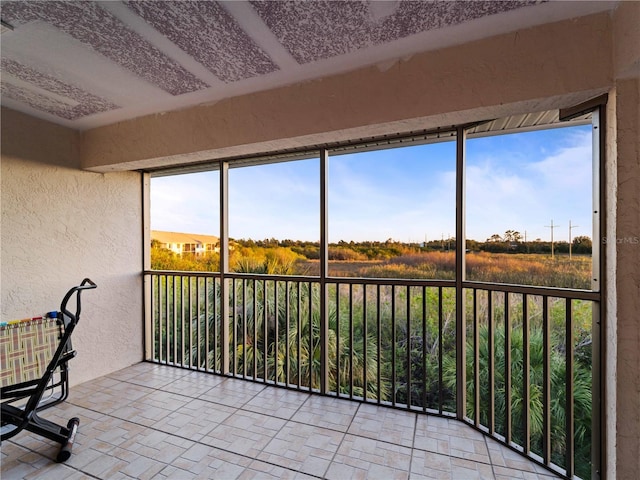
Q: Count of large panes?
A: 4